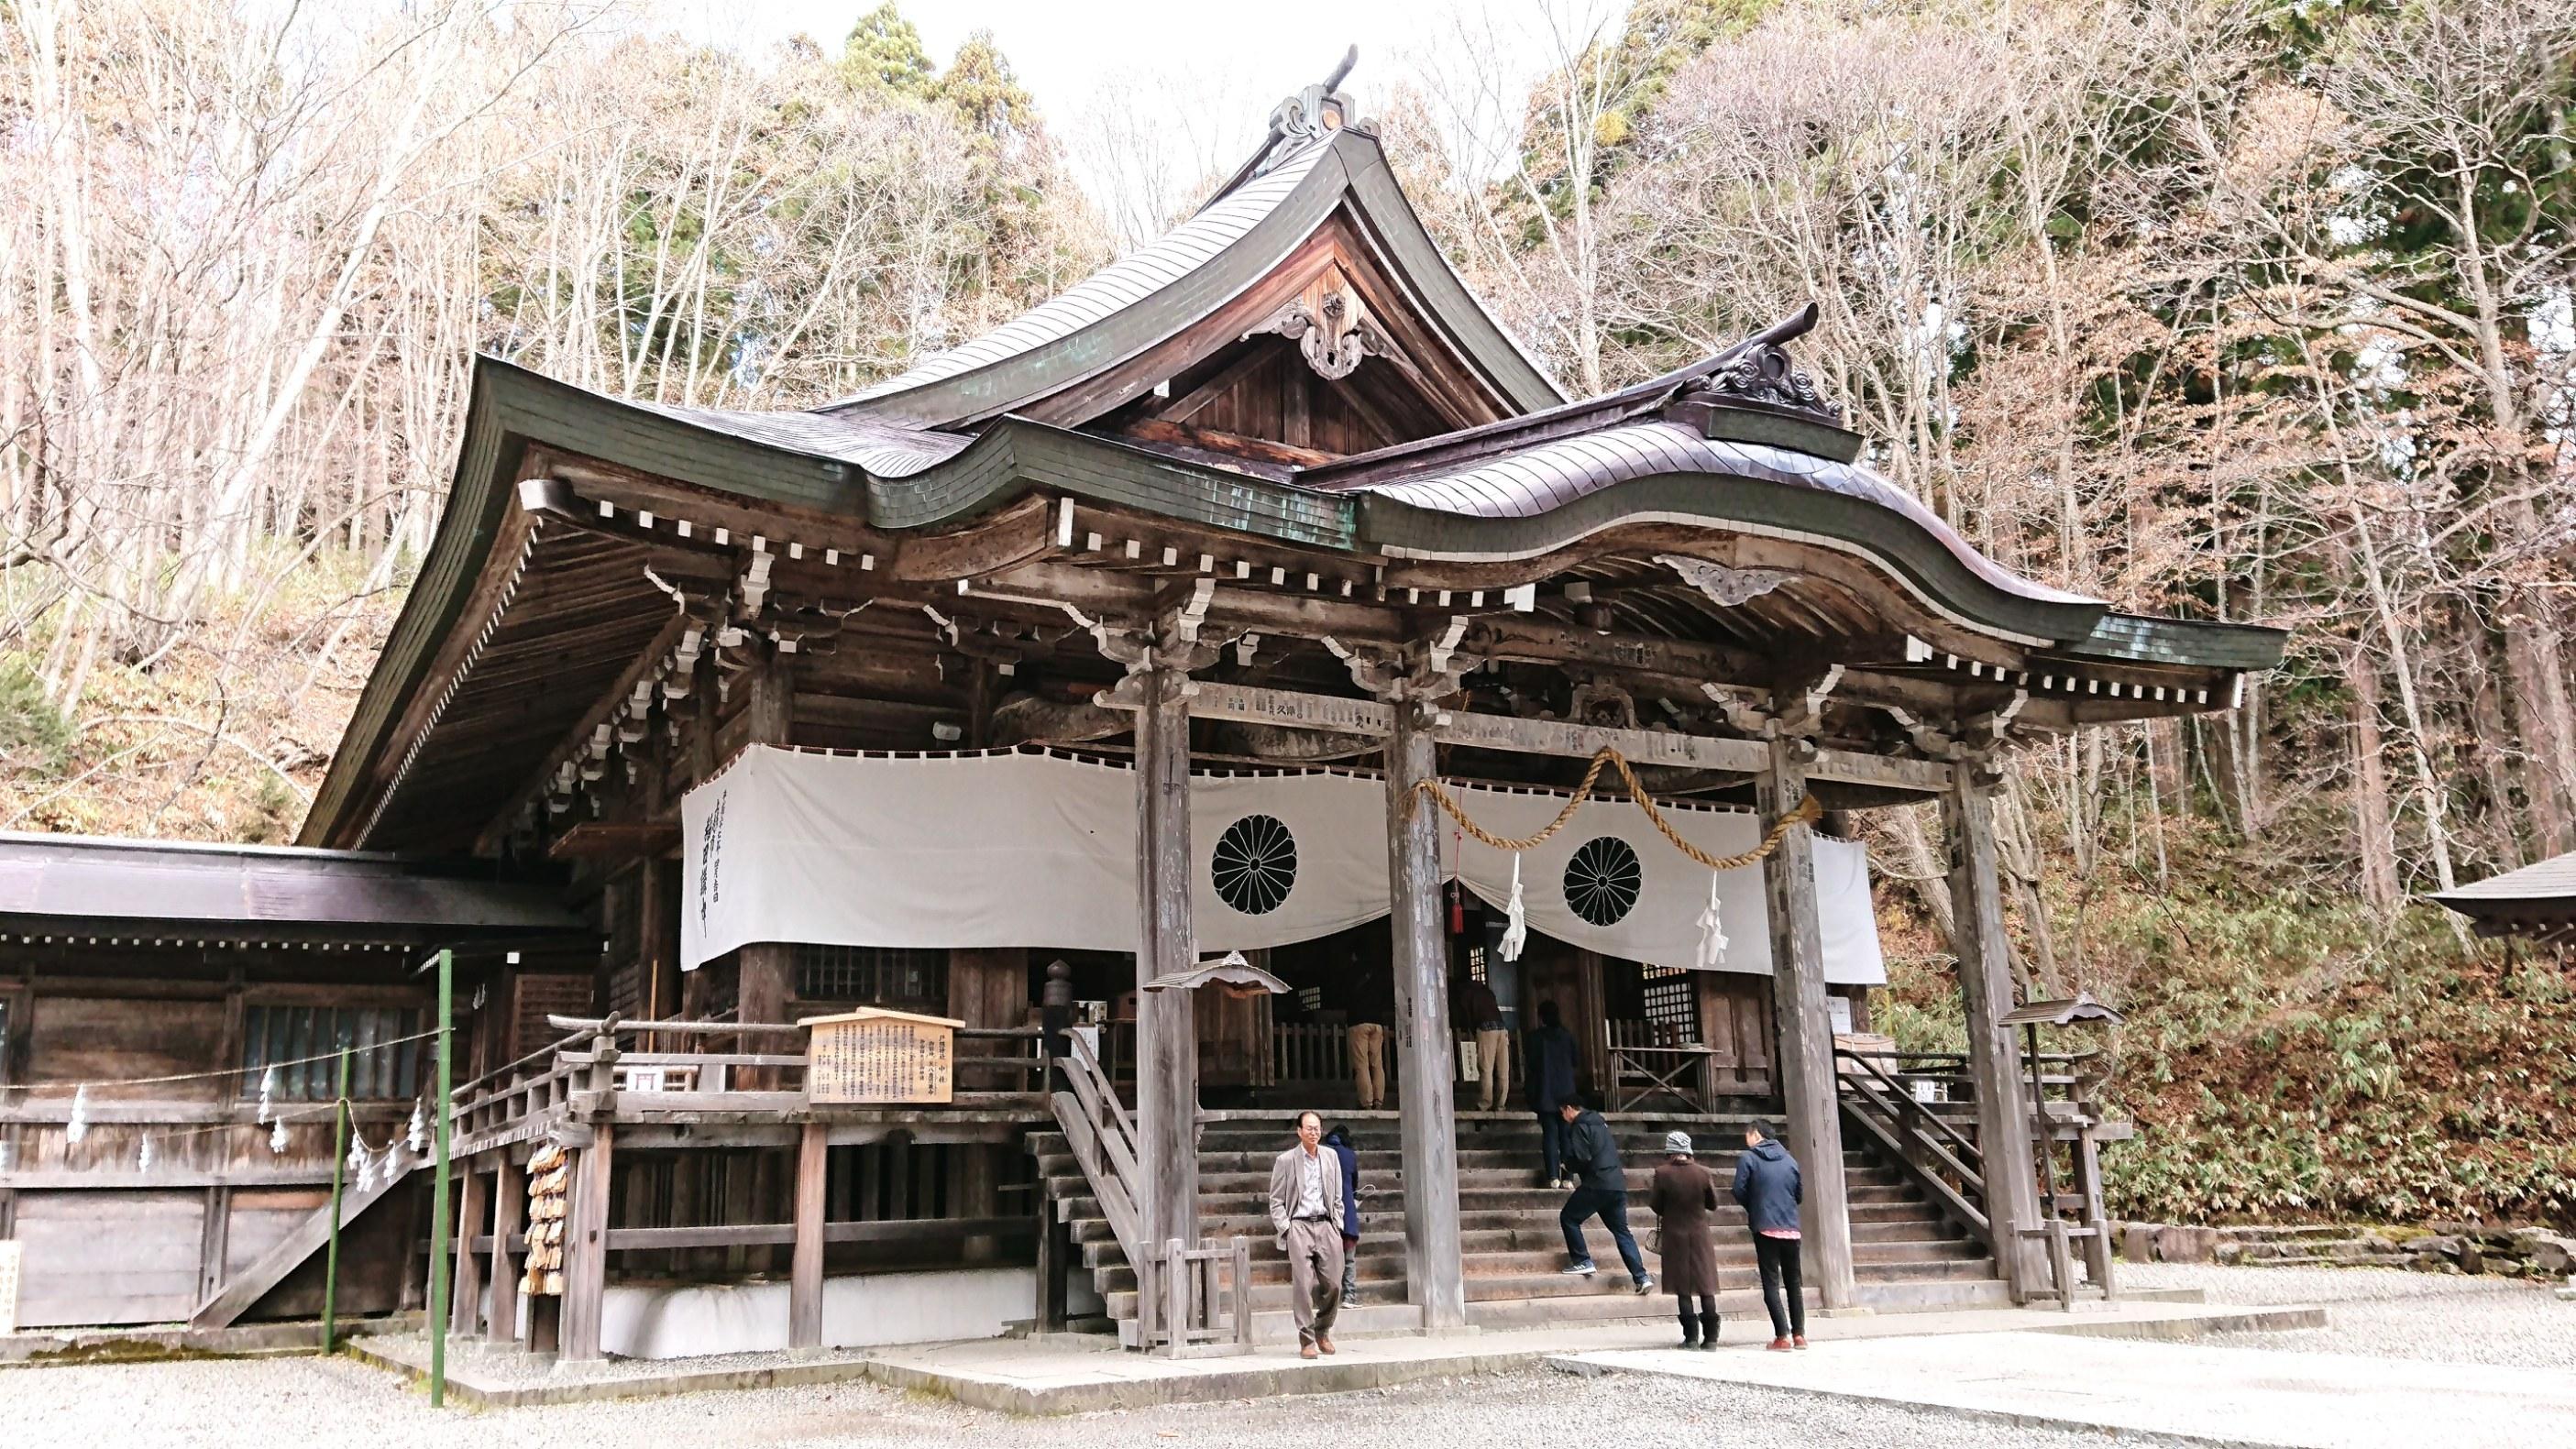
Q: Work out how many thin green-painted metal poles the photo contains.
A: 2